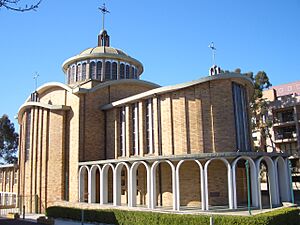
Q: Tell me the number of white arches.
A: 11